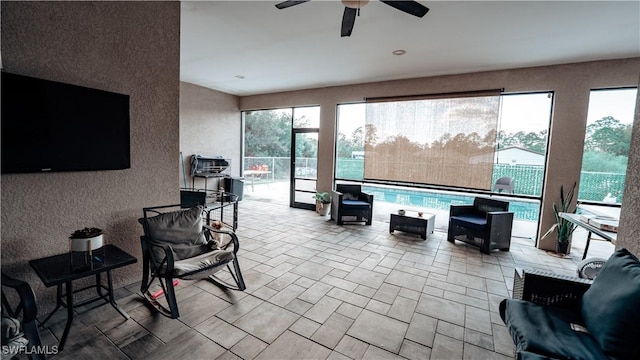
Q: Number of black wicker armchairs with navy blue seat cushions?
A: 2